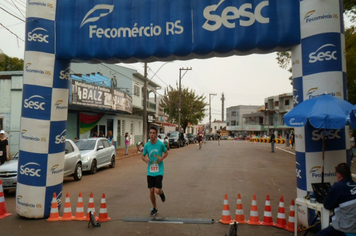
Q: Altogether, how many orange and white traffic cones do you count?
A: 12